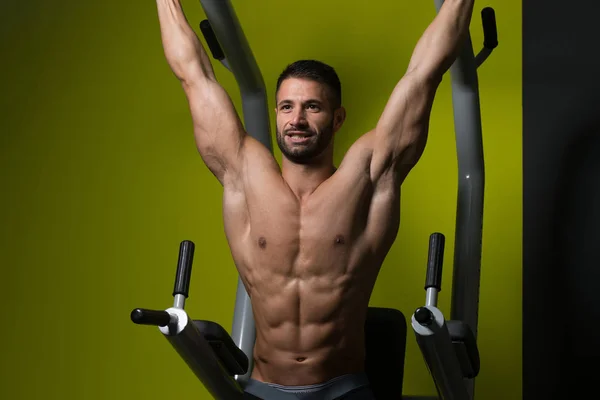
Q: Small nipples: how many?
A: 2